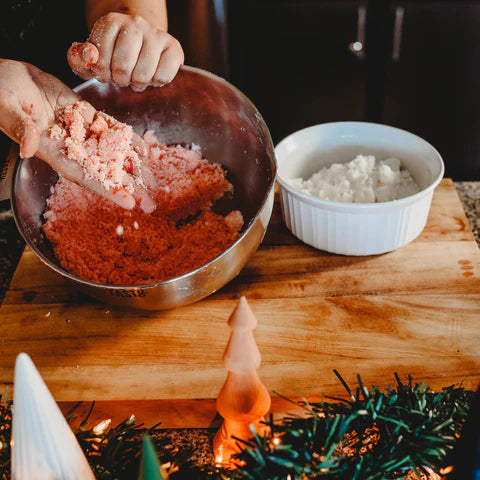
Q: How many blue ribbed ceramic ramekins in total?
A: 0